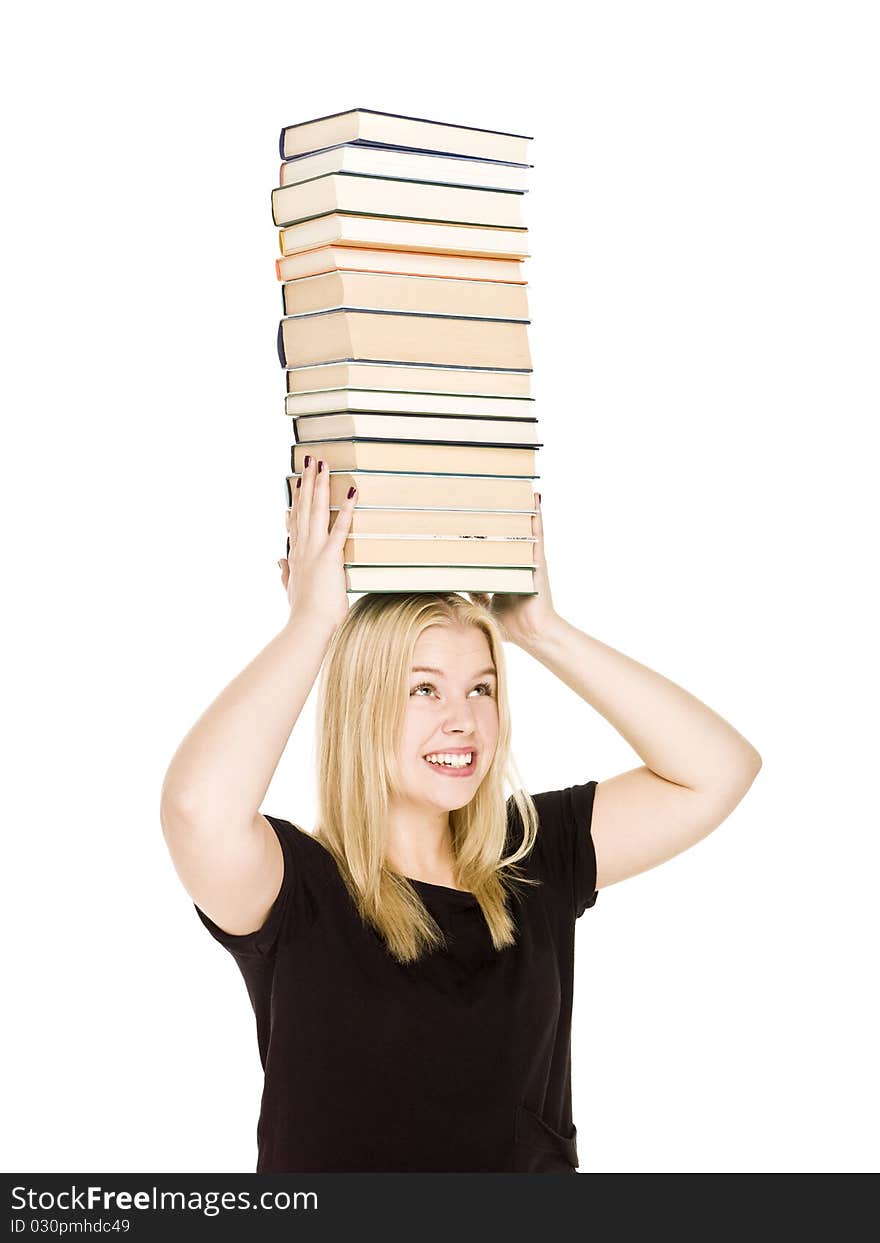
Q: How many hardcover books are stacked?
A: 15